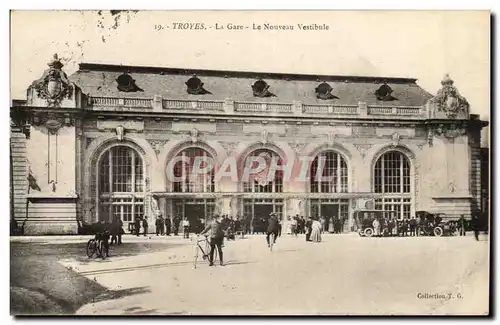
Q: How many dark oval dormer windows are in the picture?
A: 5